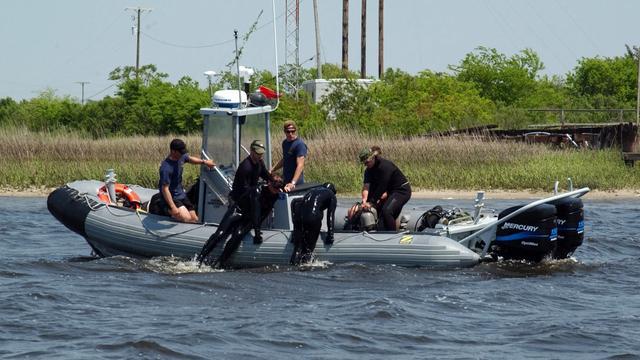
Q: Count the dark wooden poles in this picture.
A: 3